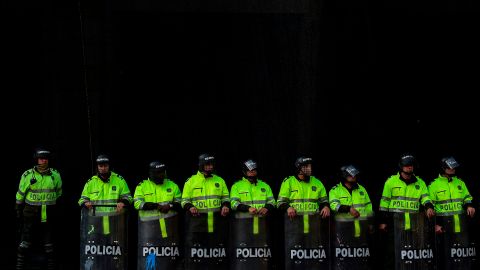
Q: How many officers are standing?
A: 9